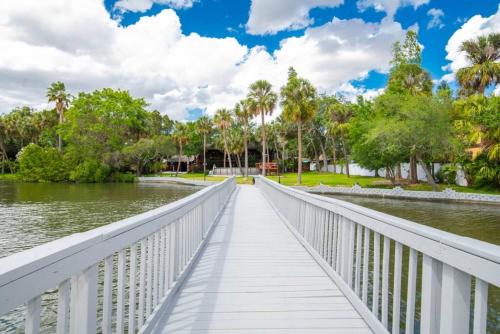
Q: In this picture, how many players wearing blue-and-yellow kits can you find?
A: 0